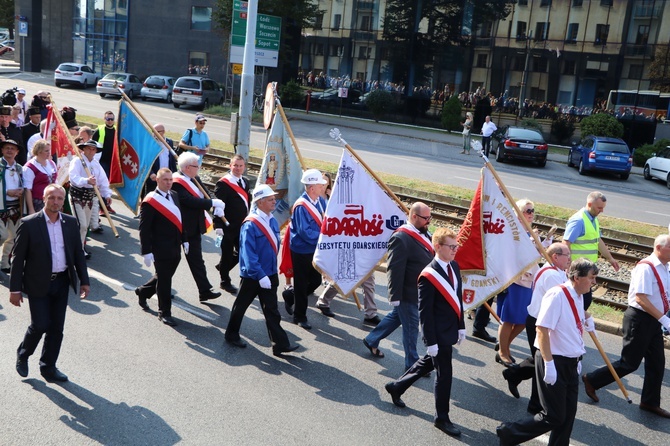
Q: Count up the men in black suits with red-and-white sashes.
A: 4